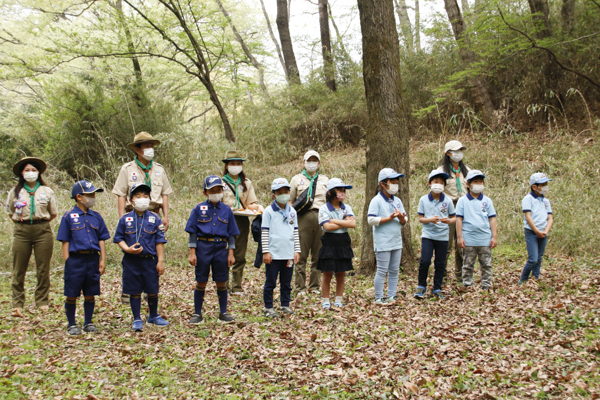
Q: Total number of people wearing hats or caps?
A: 14